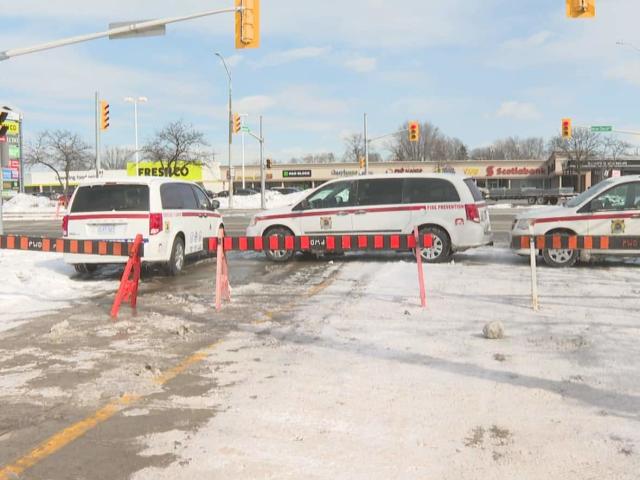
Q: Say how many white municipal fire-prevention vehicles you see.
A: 3